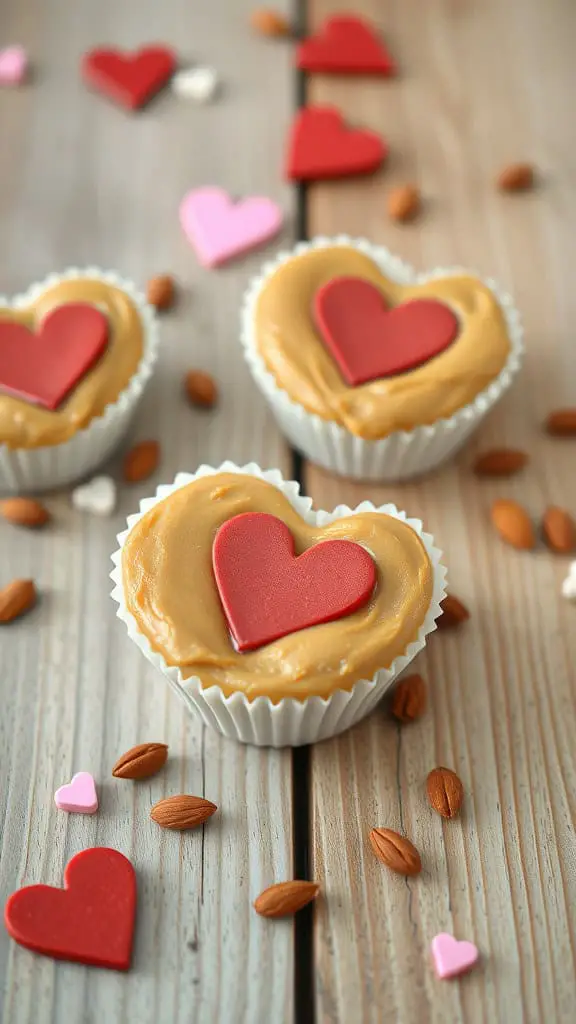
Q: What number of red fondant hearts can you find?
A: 7